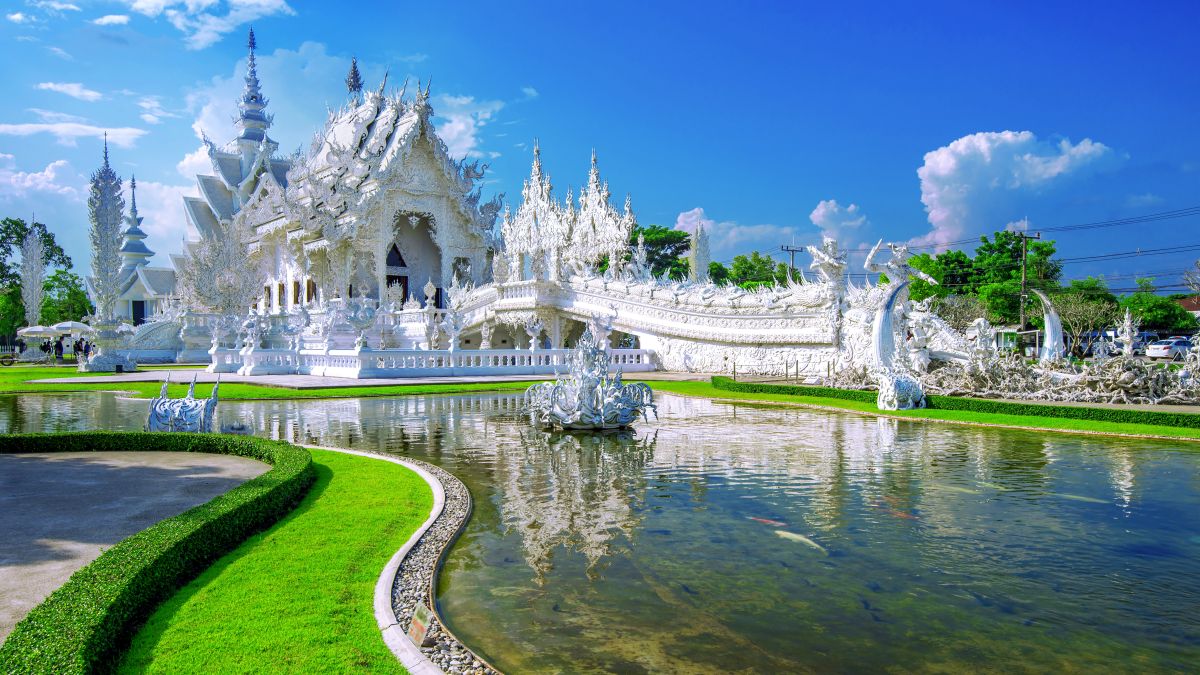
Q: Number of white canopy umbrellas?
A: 2